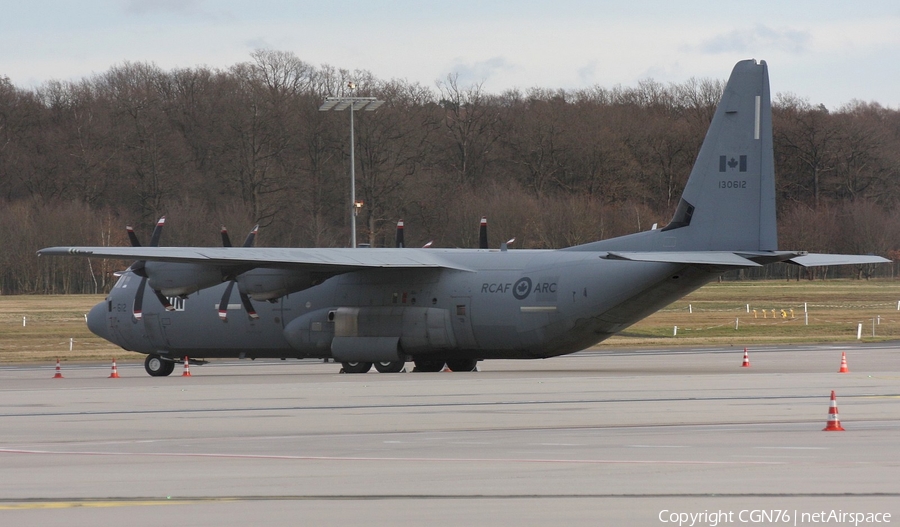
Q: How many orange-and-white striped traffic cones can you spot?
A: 6